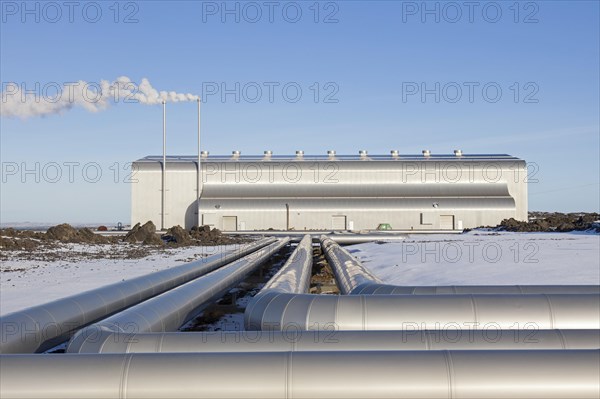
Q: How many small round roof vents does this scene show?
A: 9